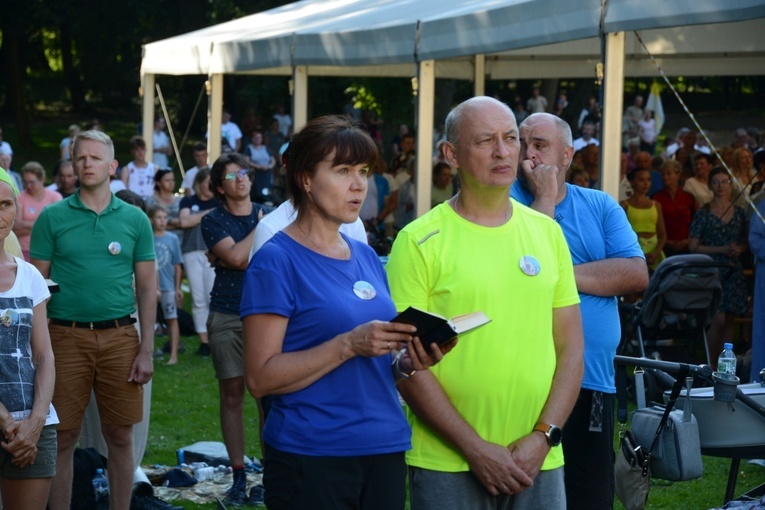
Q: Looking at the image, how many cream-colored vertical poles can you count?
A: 6